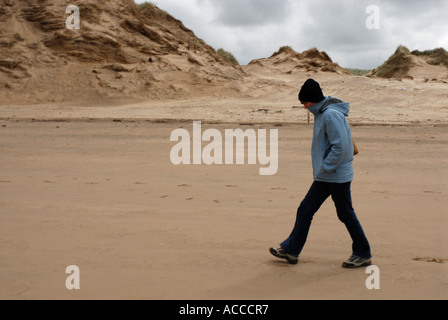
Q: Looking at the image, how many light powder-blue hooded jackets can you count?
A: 1